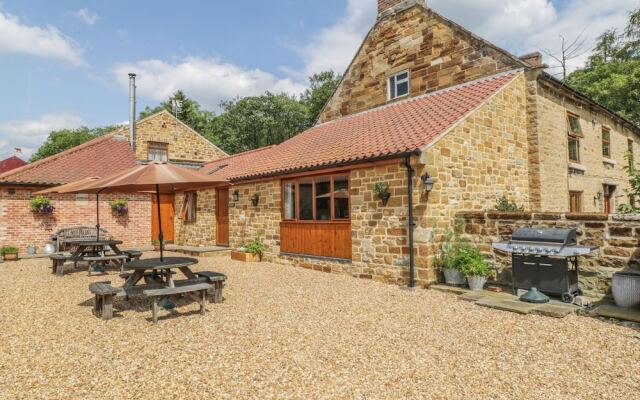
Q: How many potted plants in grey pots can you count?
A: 2